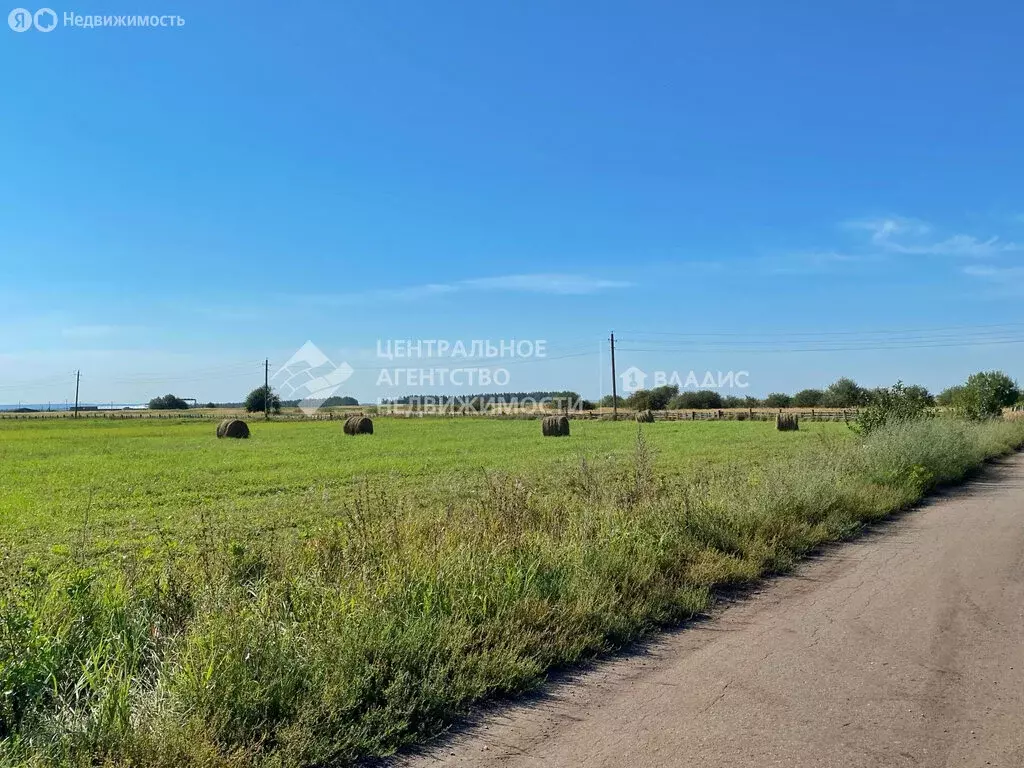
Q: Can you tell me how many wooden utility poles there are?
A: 3